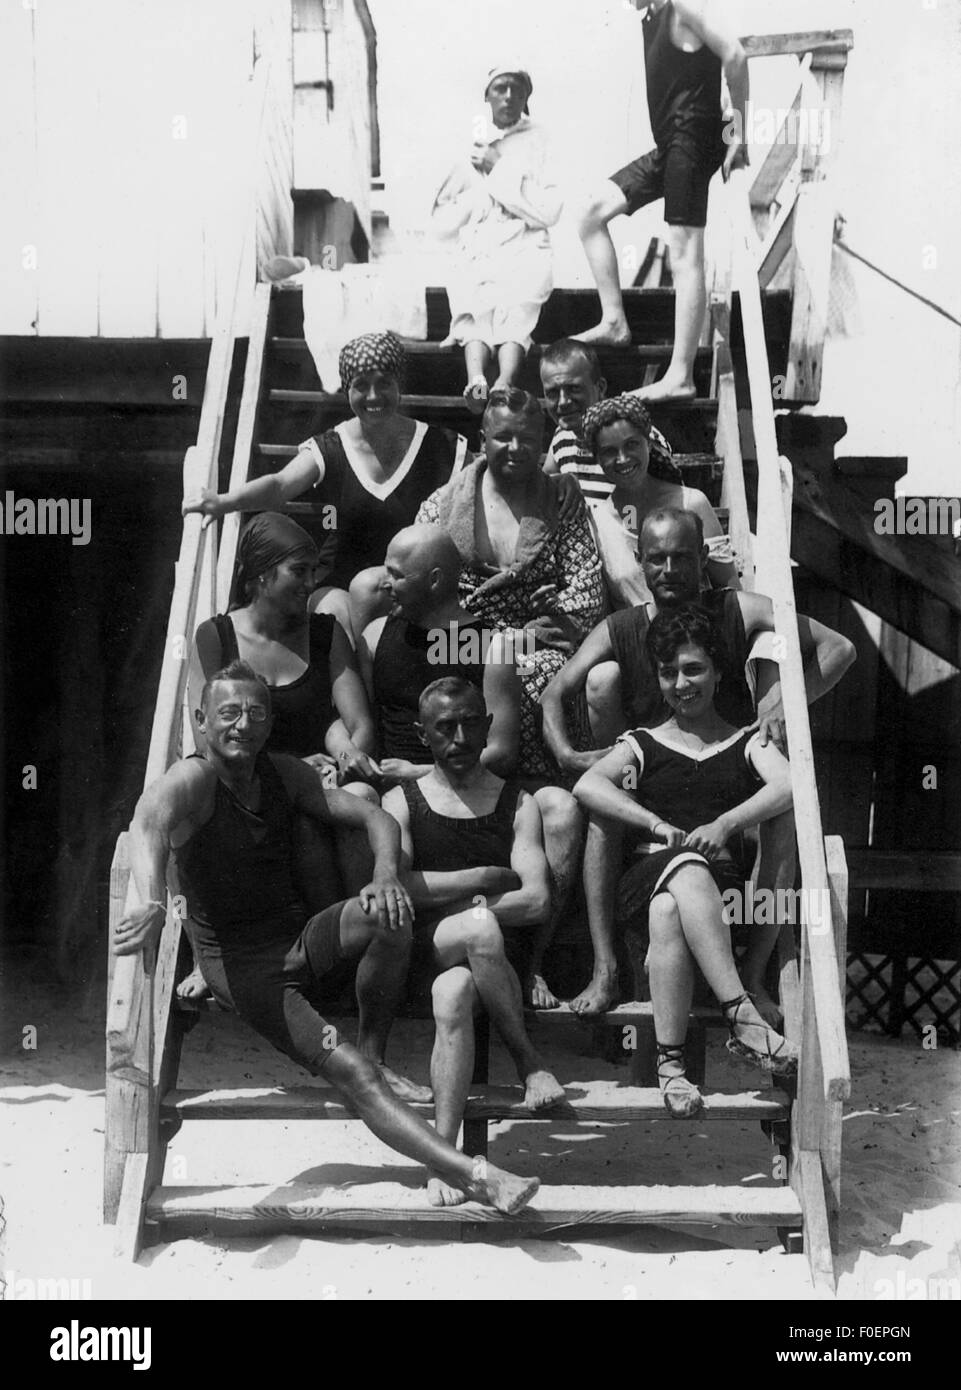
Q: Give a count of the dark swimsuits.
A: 8